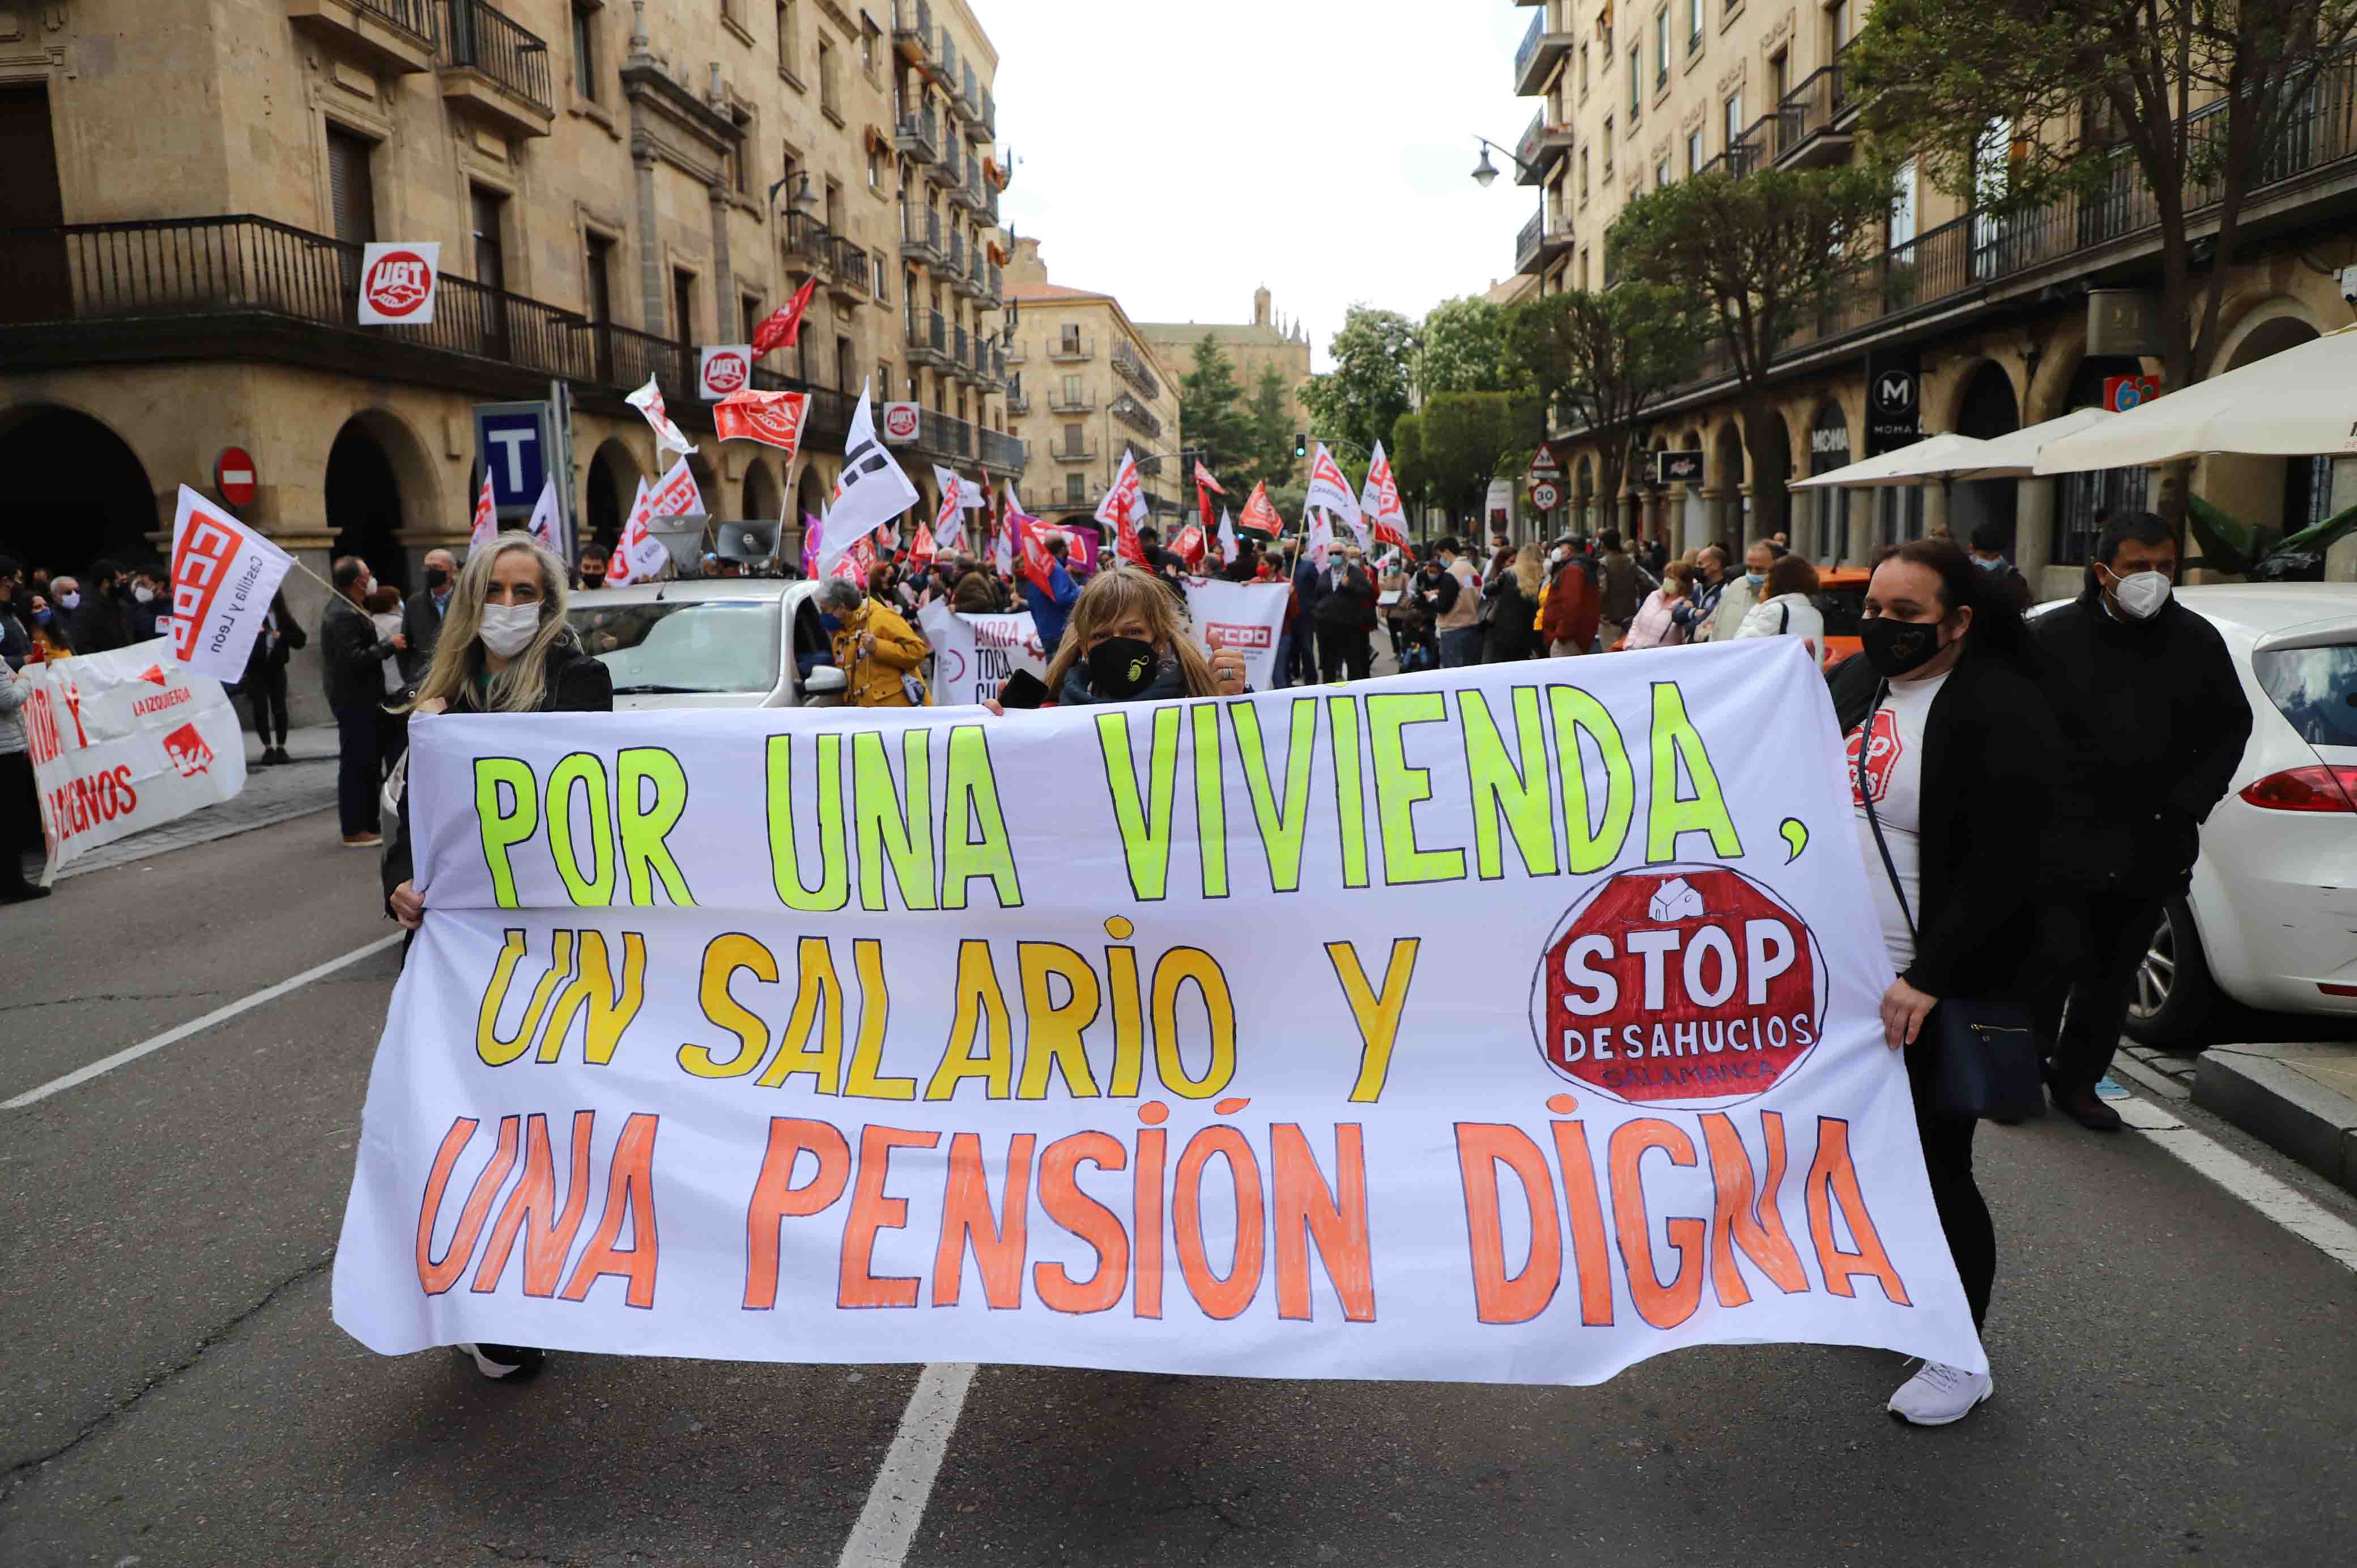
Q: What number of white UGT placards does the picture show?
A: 3